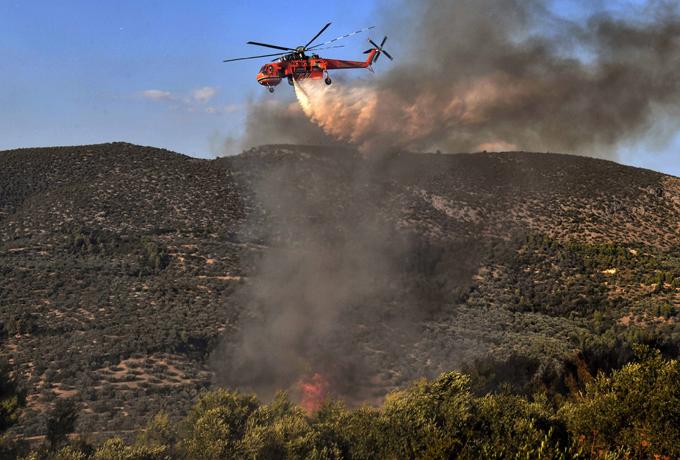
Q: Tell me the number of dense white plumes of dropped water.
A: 1